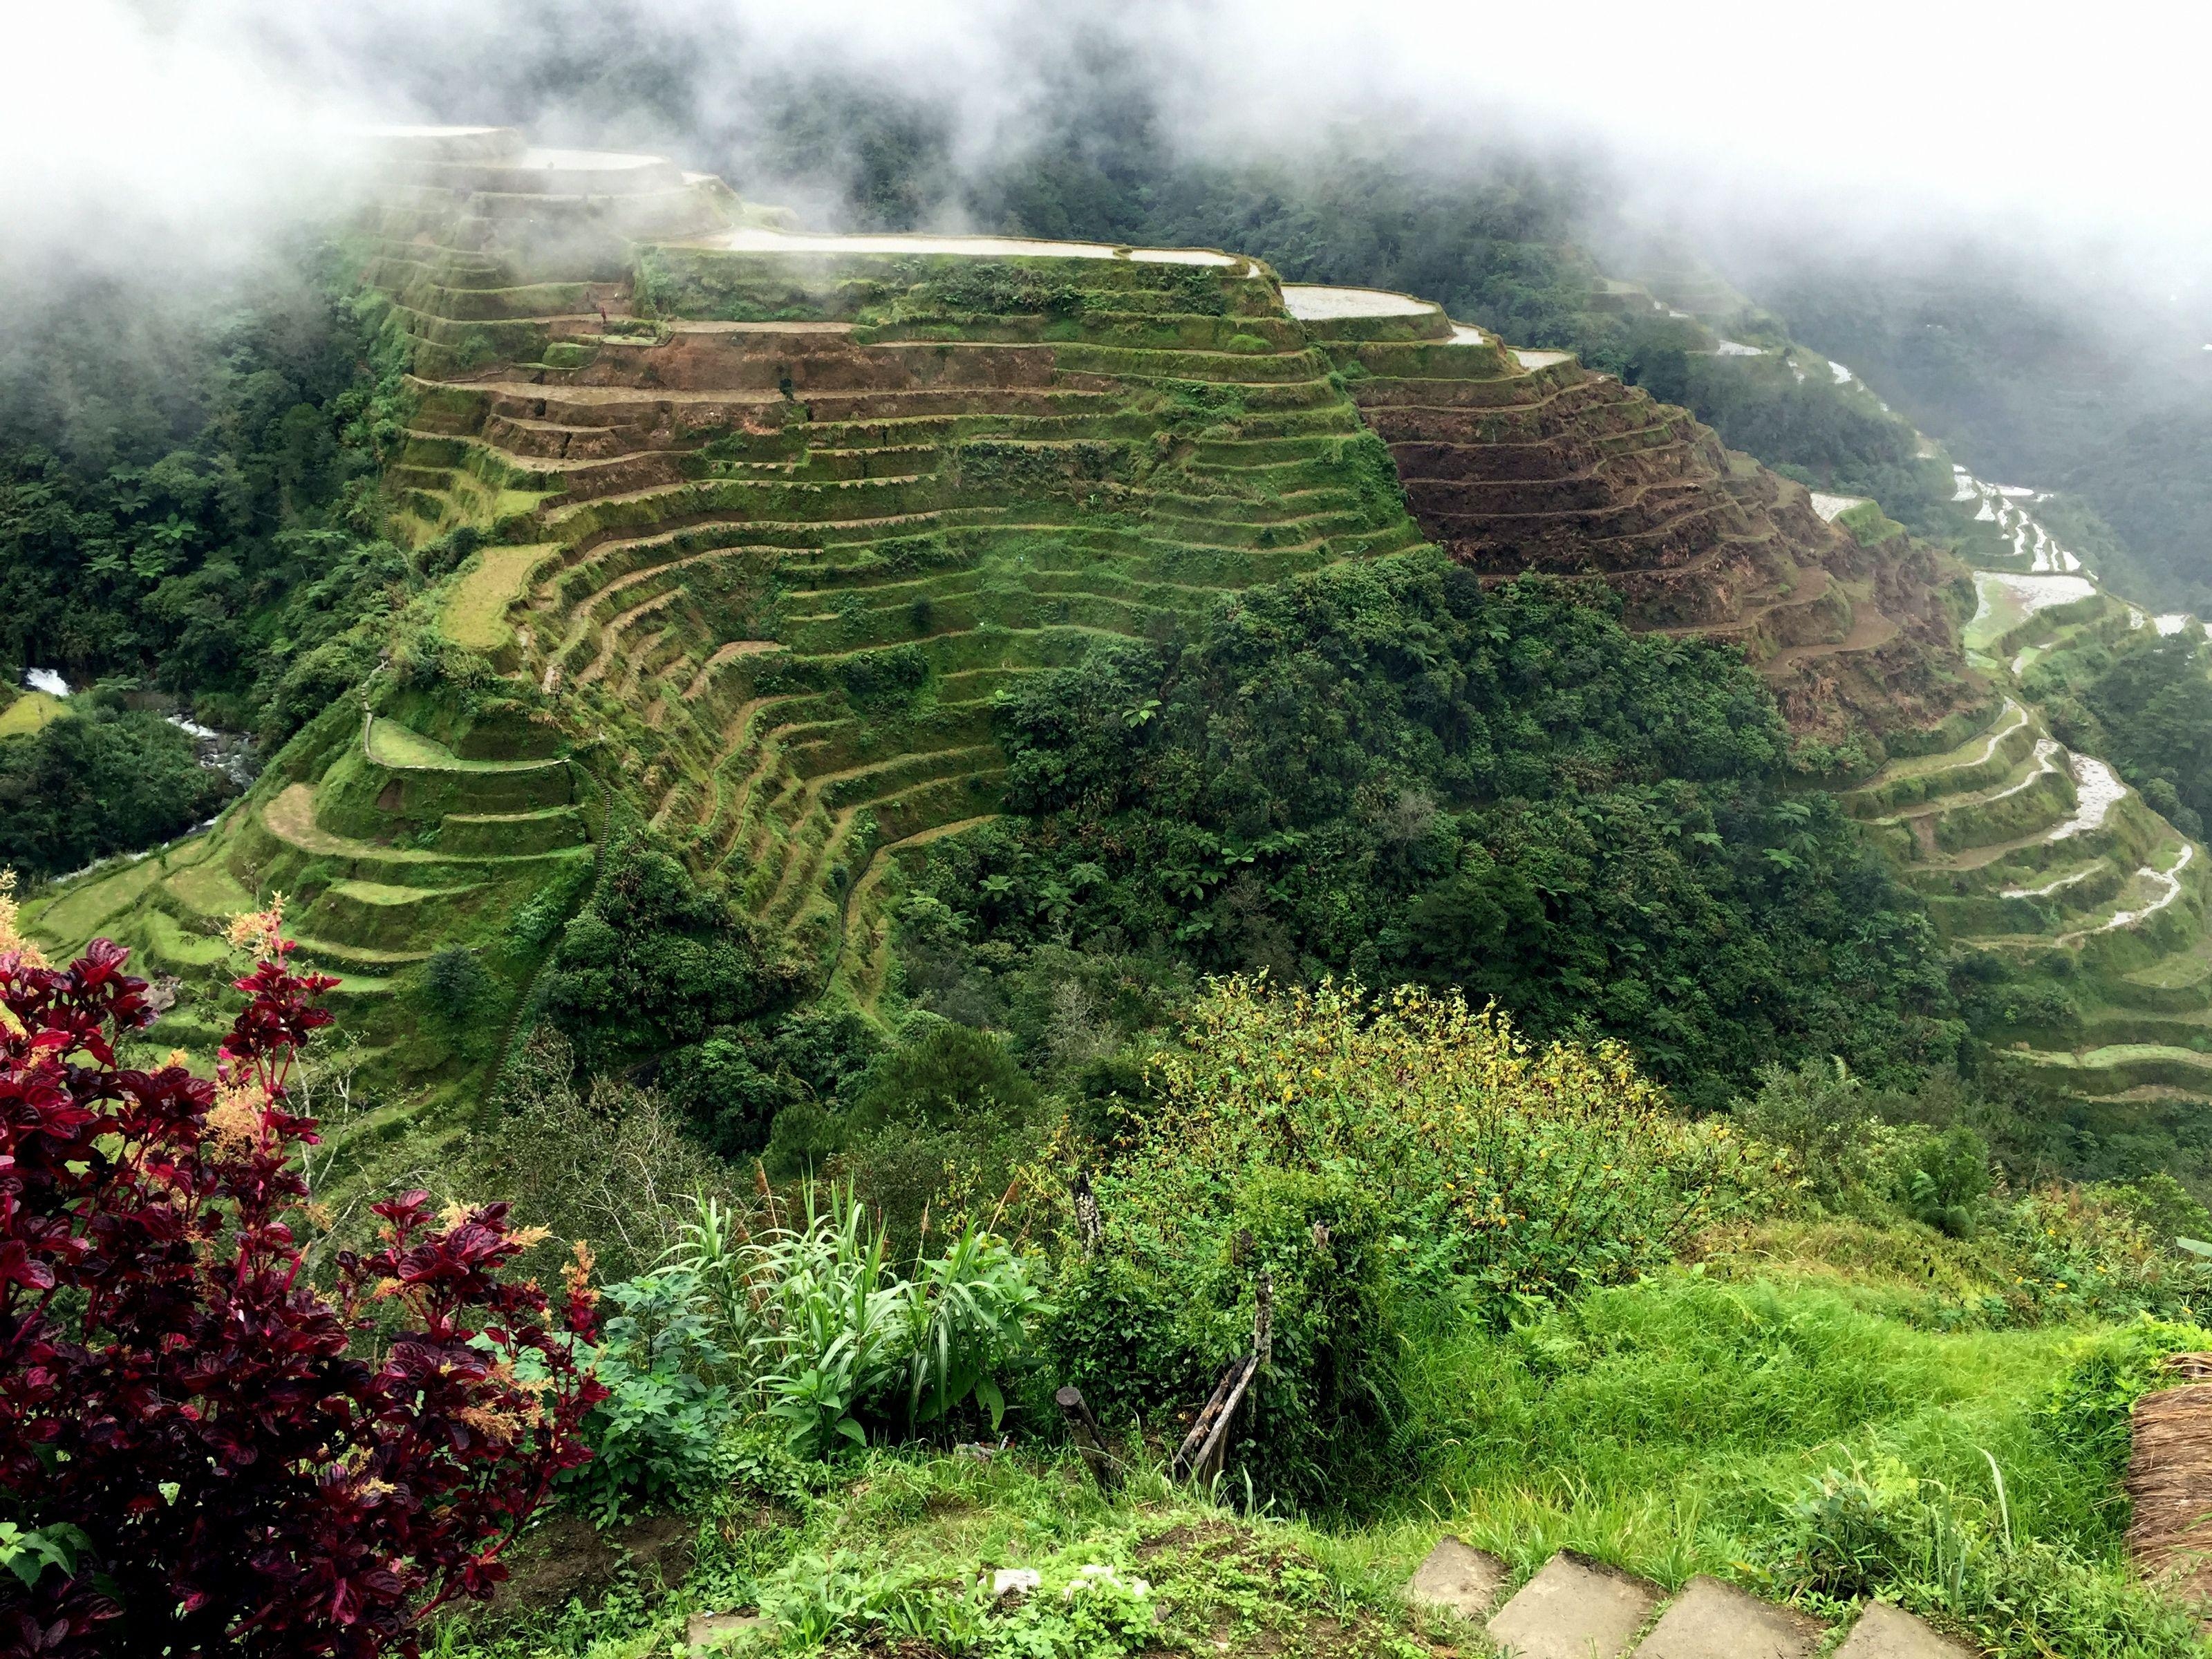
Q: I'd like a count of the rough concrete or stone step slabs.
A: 4